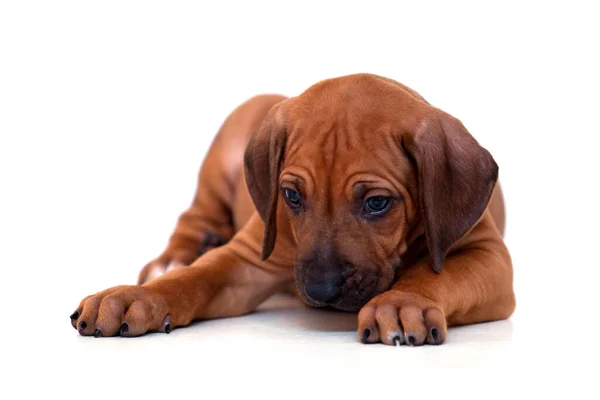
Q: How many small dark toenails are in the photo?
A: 9